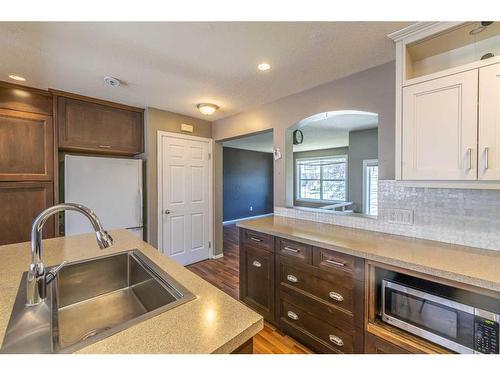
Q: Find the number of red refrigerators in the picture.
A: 0